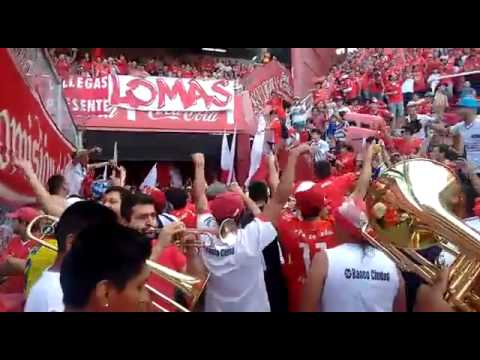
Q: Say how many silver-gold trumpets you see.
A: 1